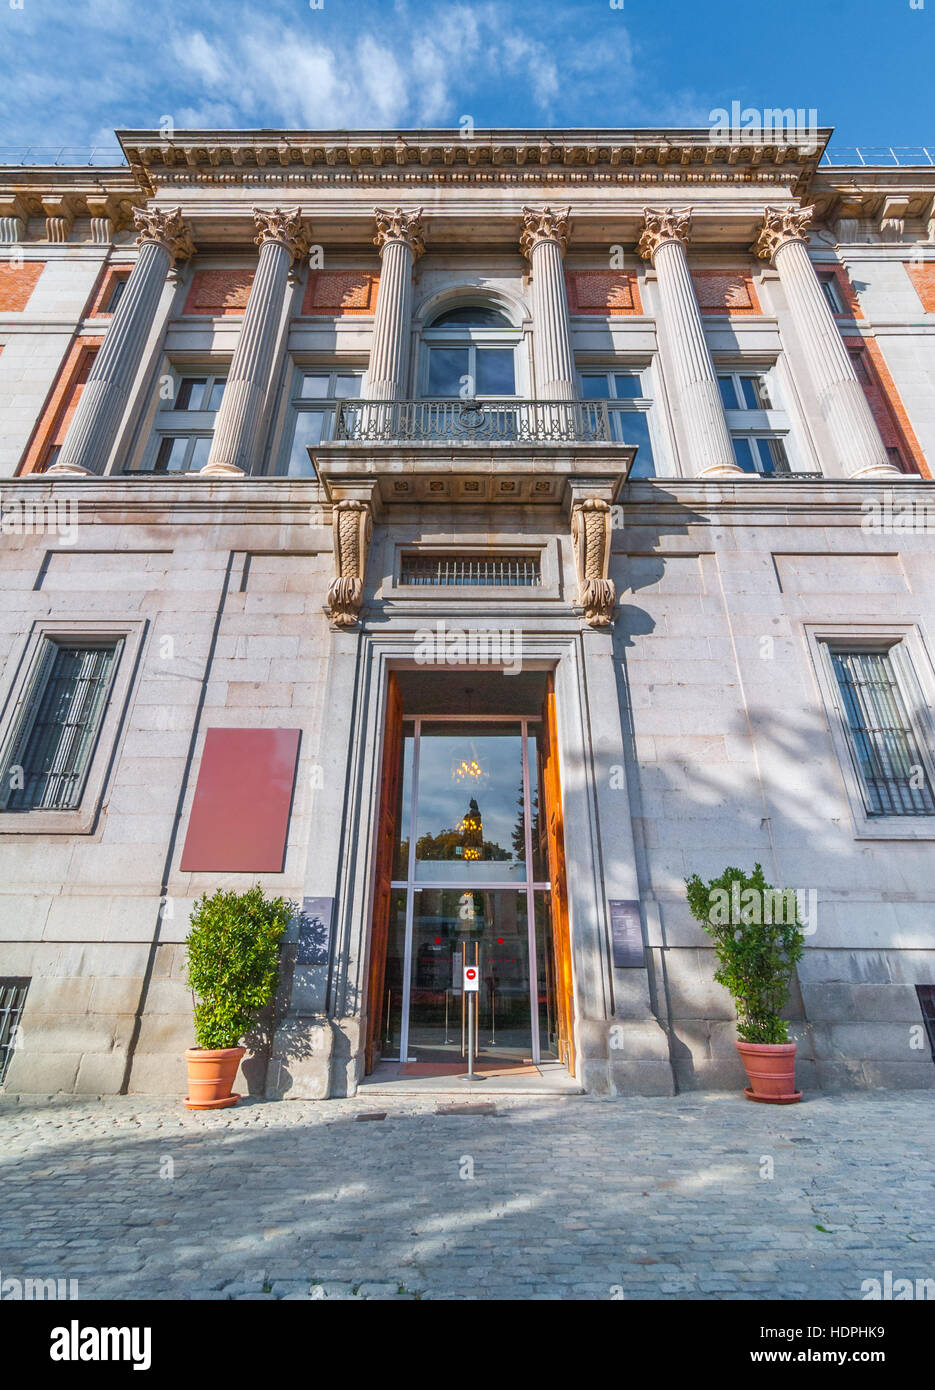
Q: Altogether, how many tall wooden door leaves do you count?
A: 2